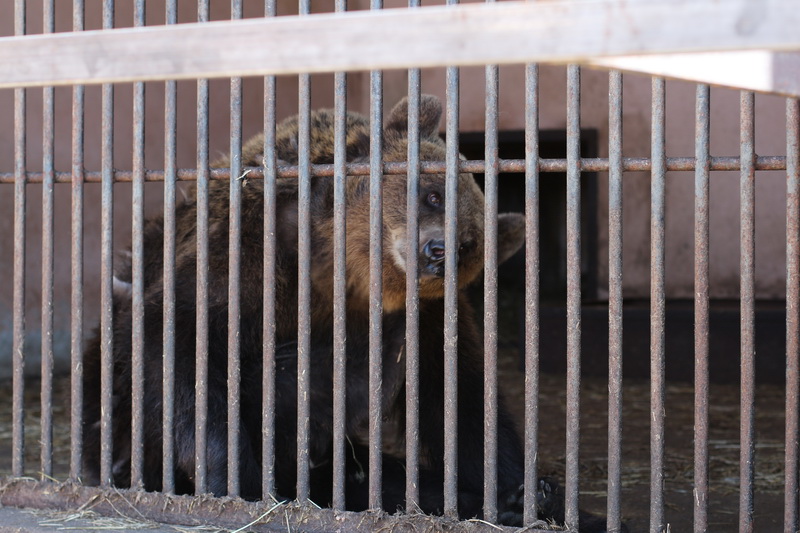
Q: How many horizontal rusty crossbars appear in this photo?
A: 1